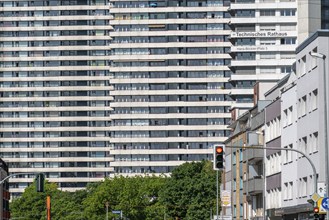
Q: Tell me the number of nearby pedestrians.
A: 0